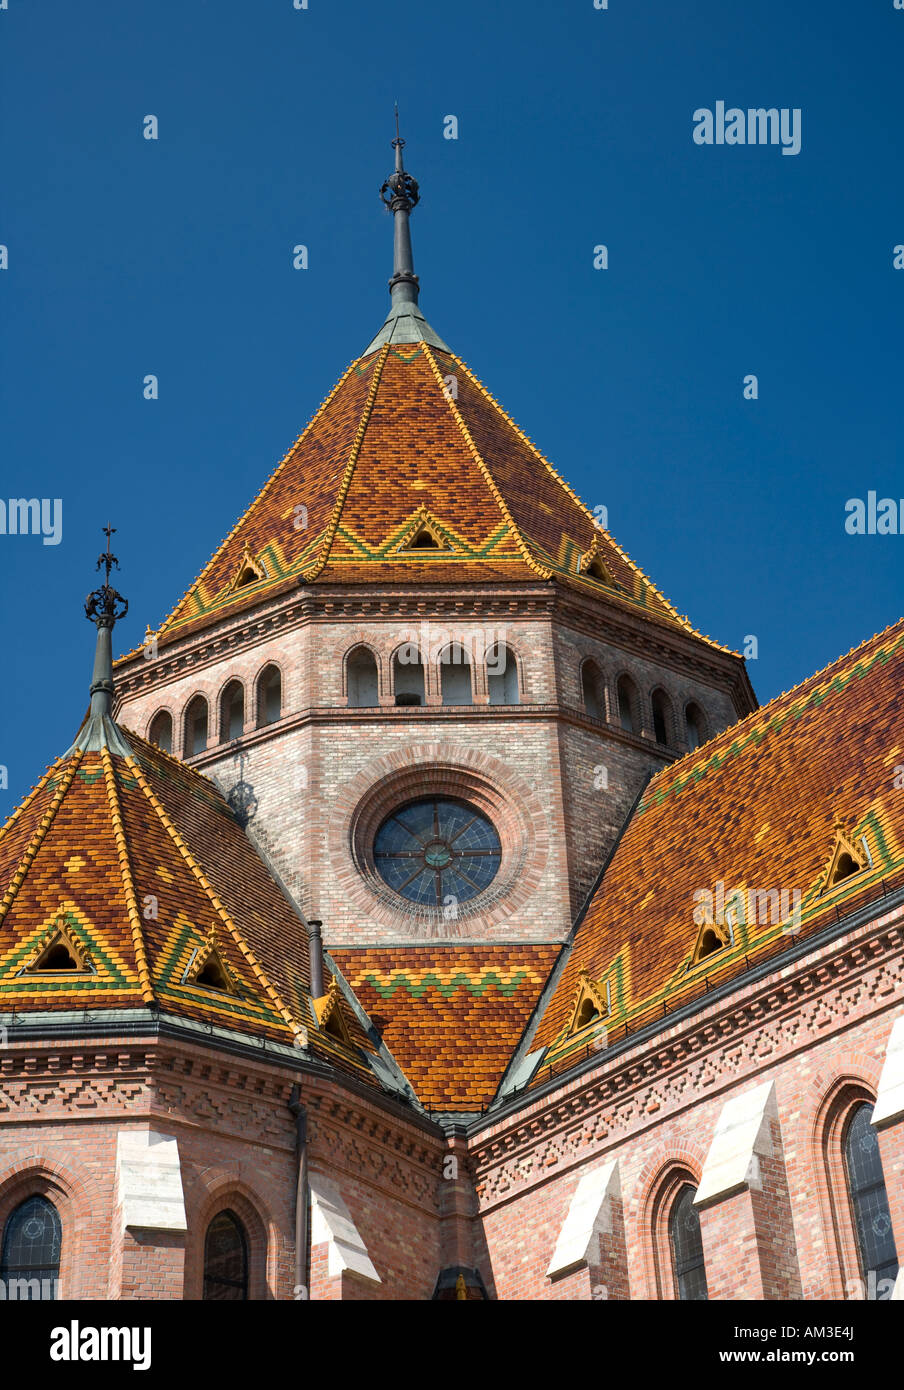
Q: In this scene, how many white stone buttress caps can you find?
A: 5